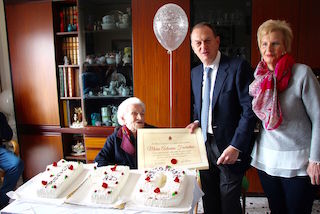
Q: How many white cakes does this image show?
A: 3